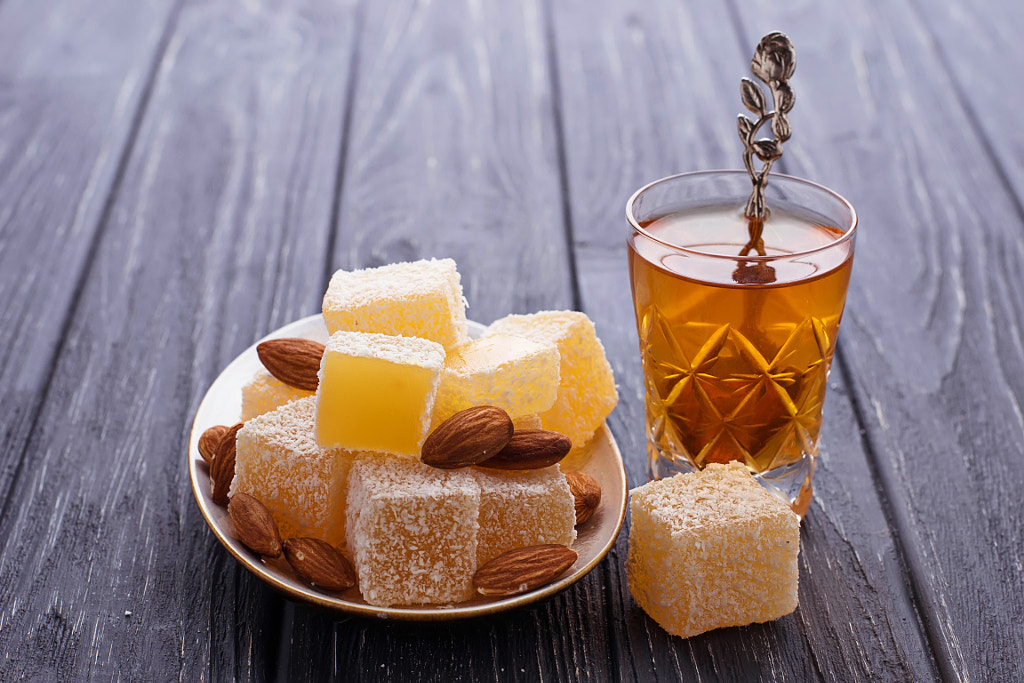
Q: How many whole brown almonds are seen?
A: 9